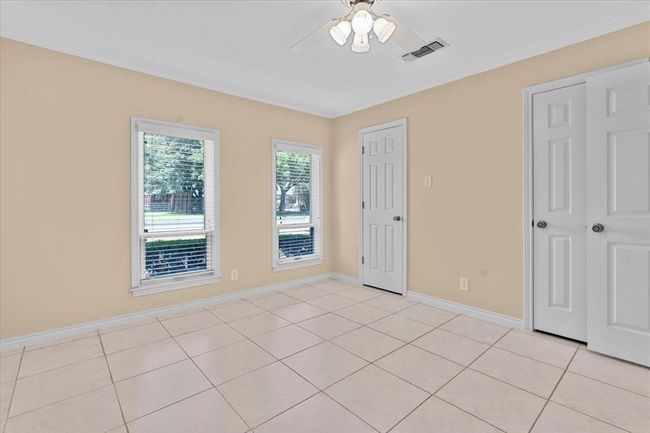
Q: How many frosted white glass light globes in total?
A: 4